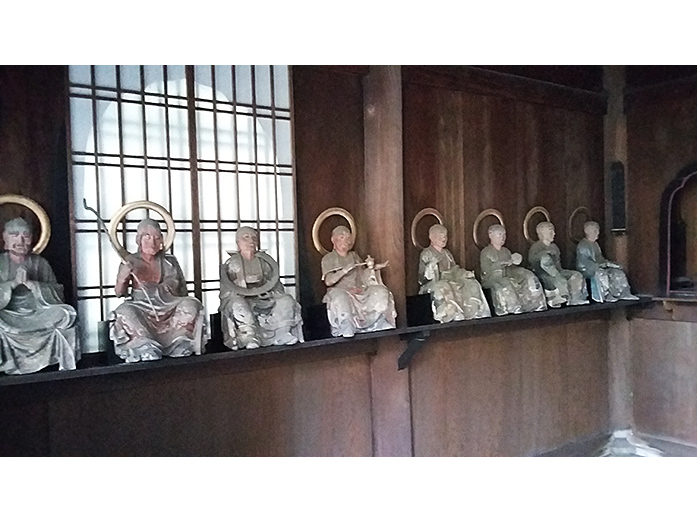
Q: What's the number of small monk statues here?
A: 8